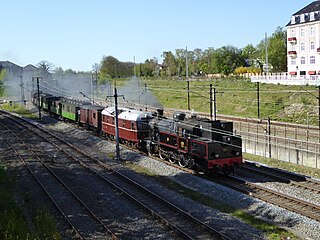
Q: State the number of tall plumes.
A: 1